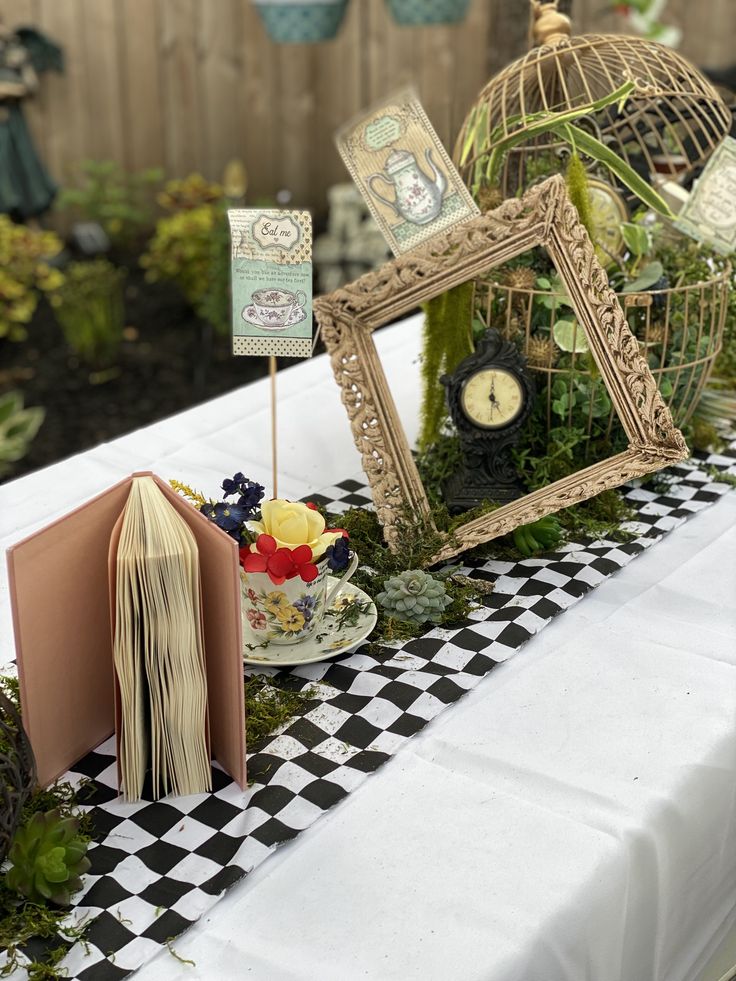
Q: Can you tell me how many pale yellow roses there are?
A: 1